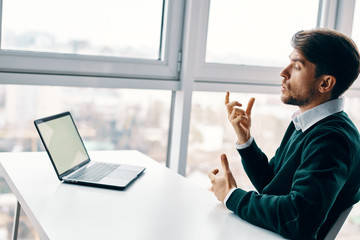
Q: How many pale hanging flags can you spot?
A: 0